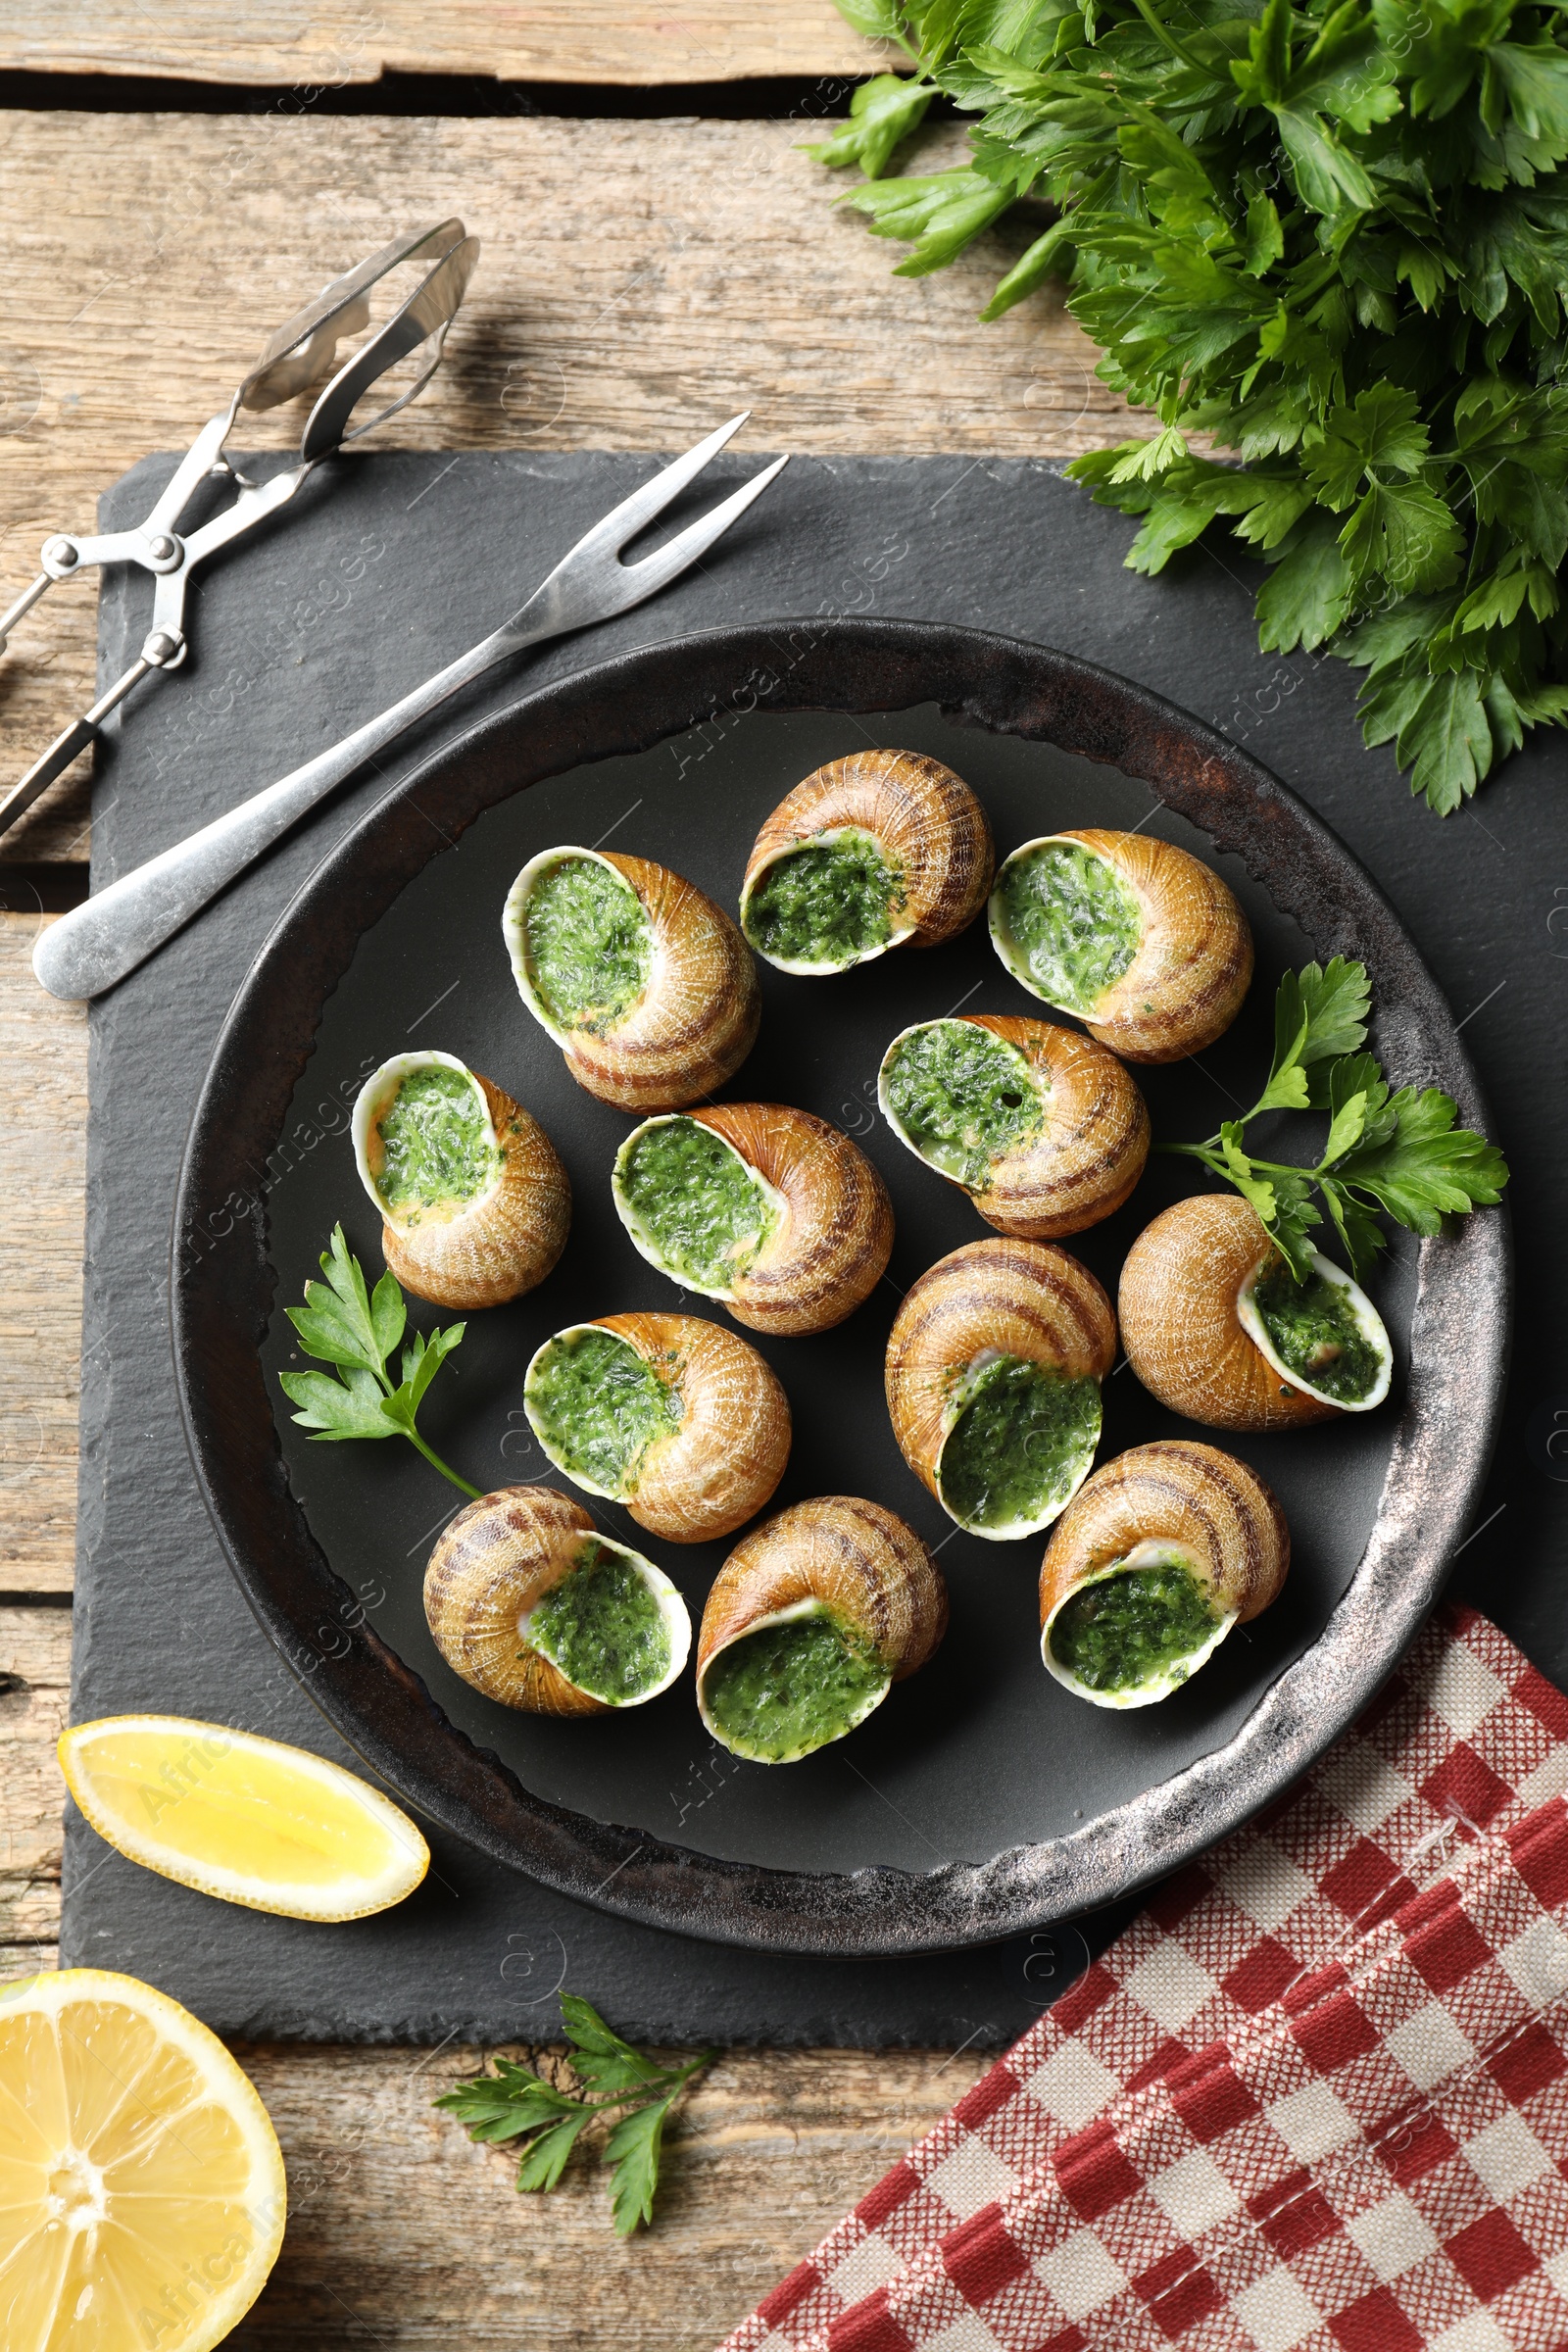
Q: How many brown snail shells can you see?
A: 12